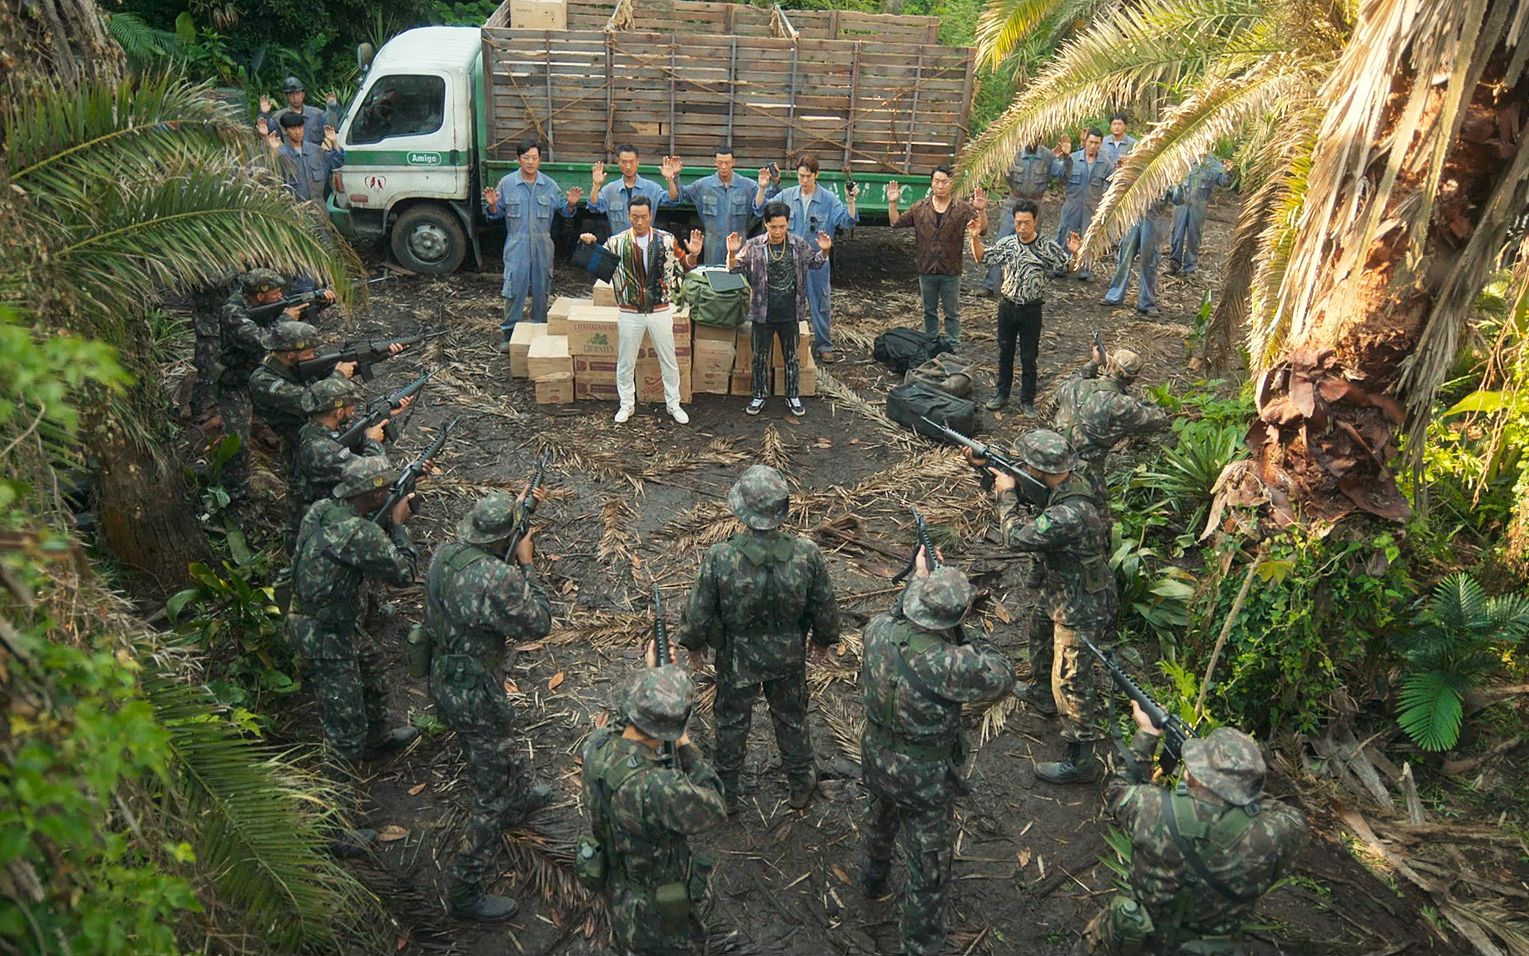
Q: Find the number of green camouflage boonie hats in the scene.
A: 11